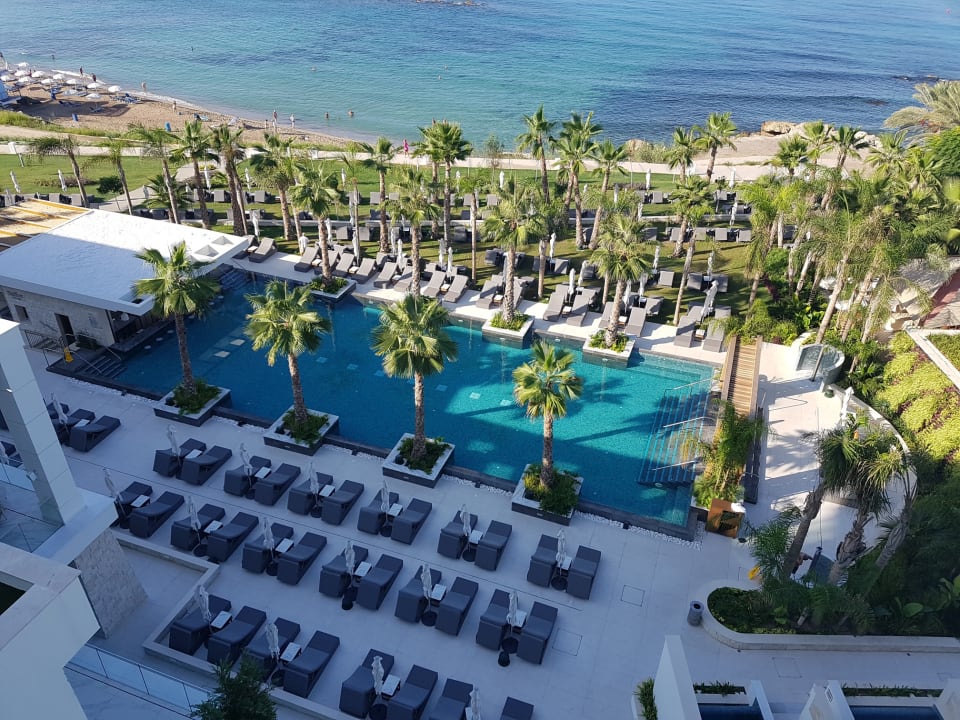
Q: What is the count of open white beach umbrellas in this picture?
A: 12